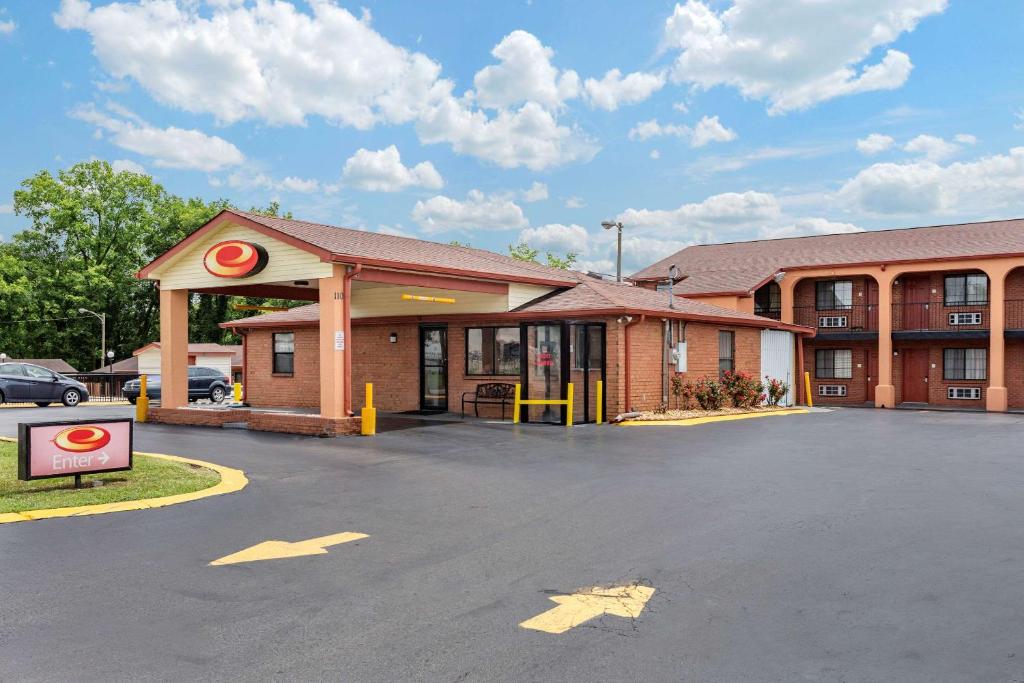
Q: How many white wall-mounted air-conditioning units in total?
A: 4